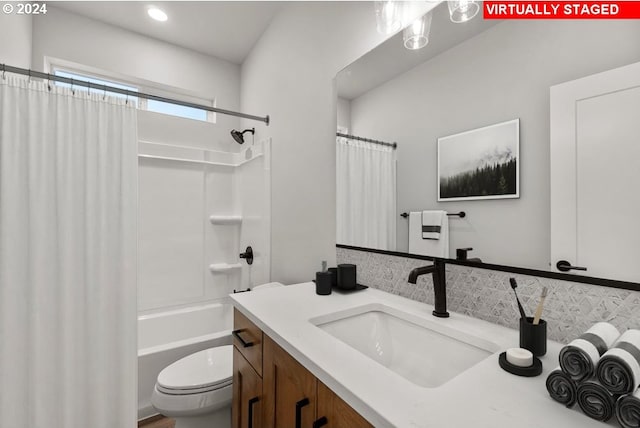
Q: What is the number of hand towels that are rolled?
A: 5